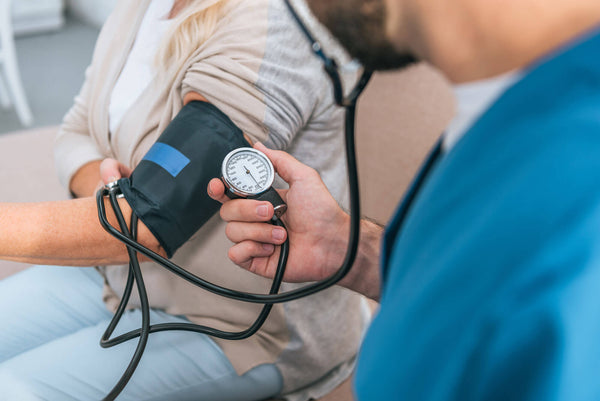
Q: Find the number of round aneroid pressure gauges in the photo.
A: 1